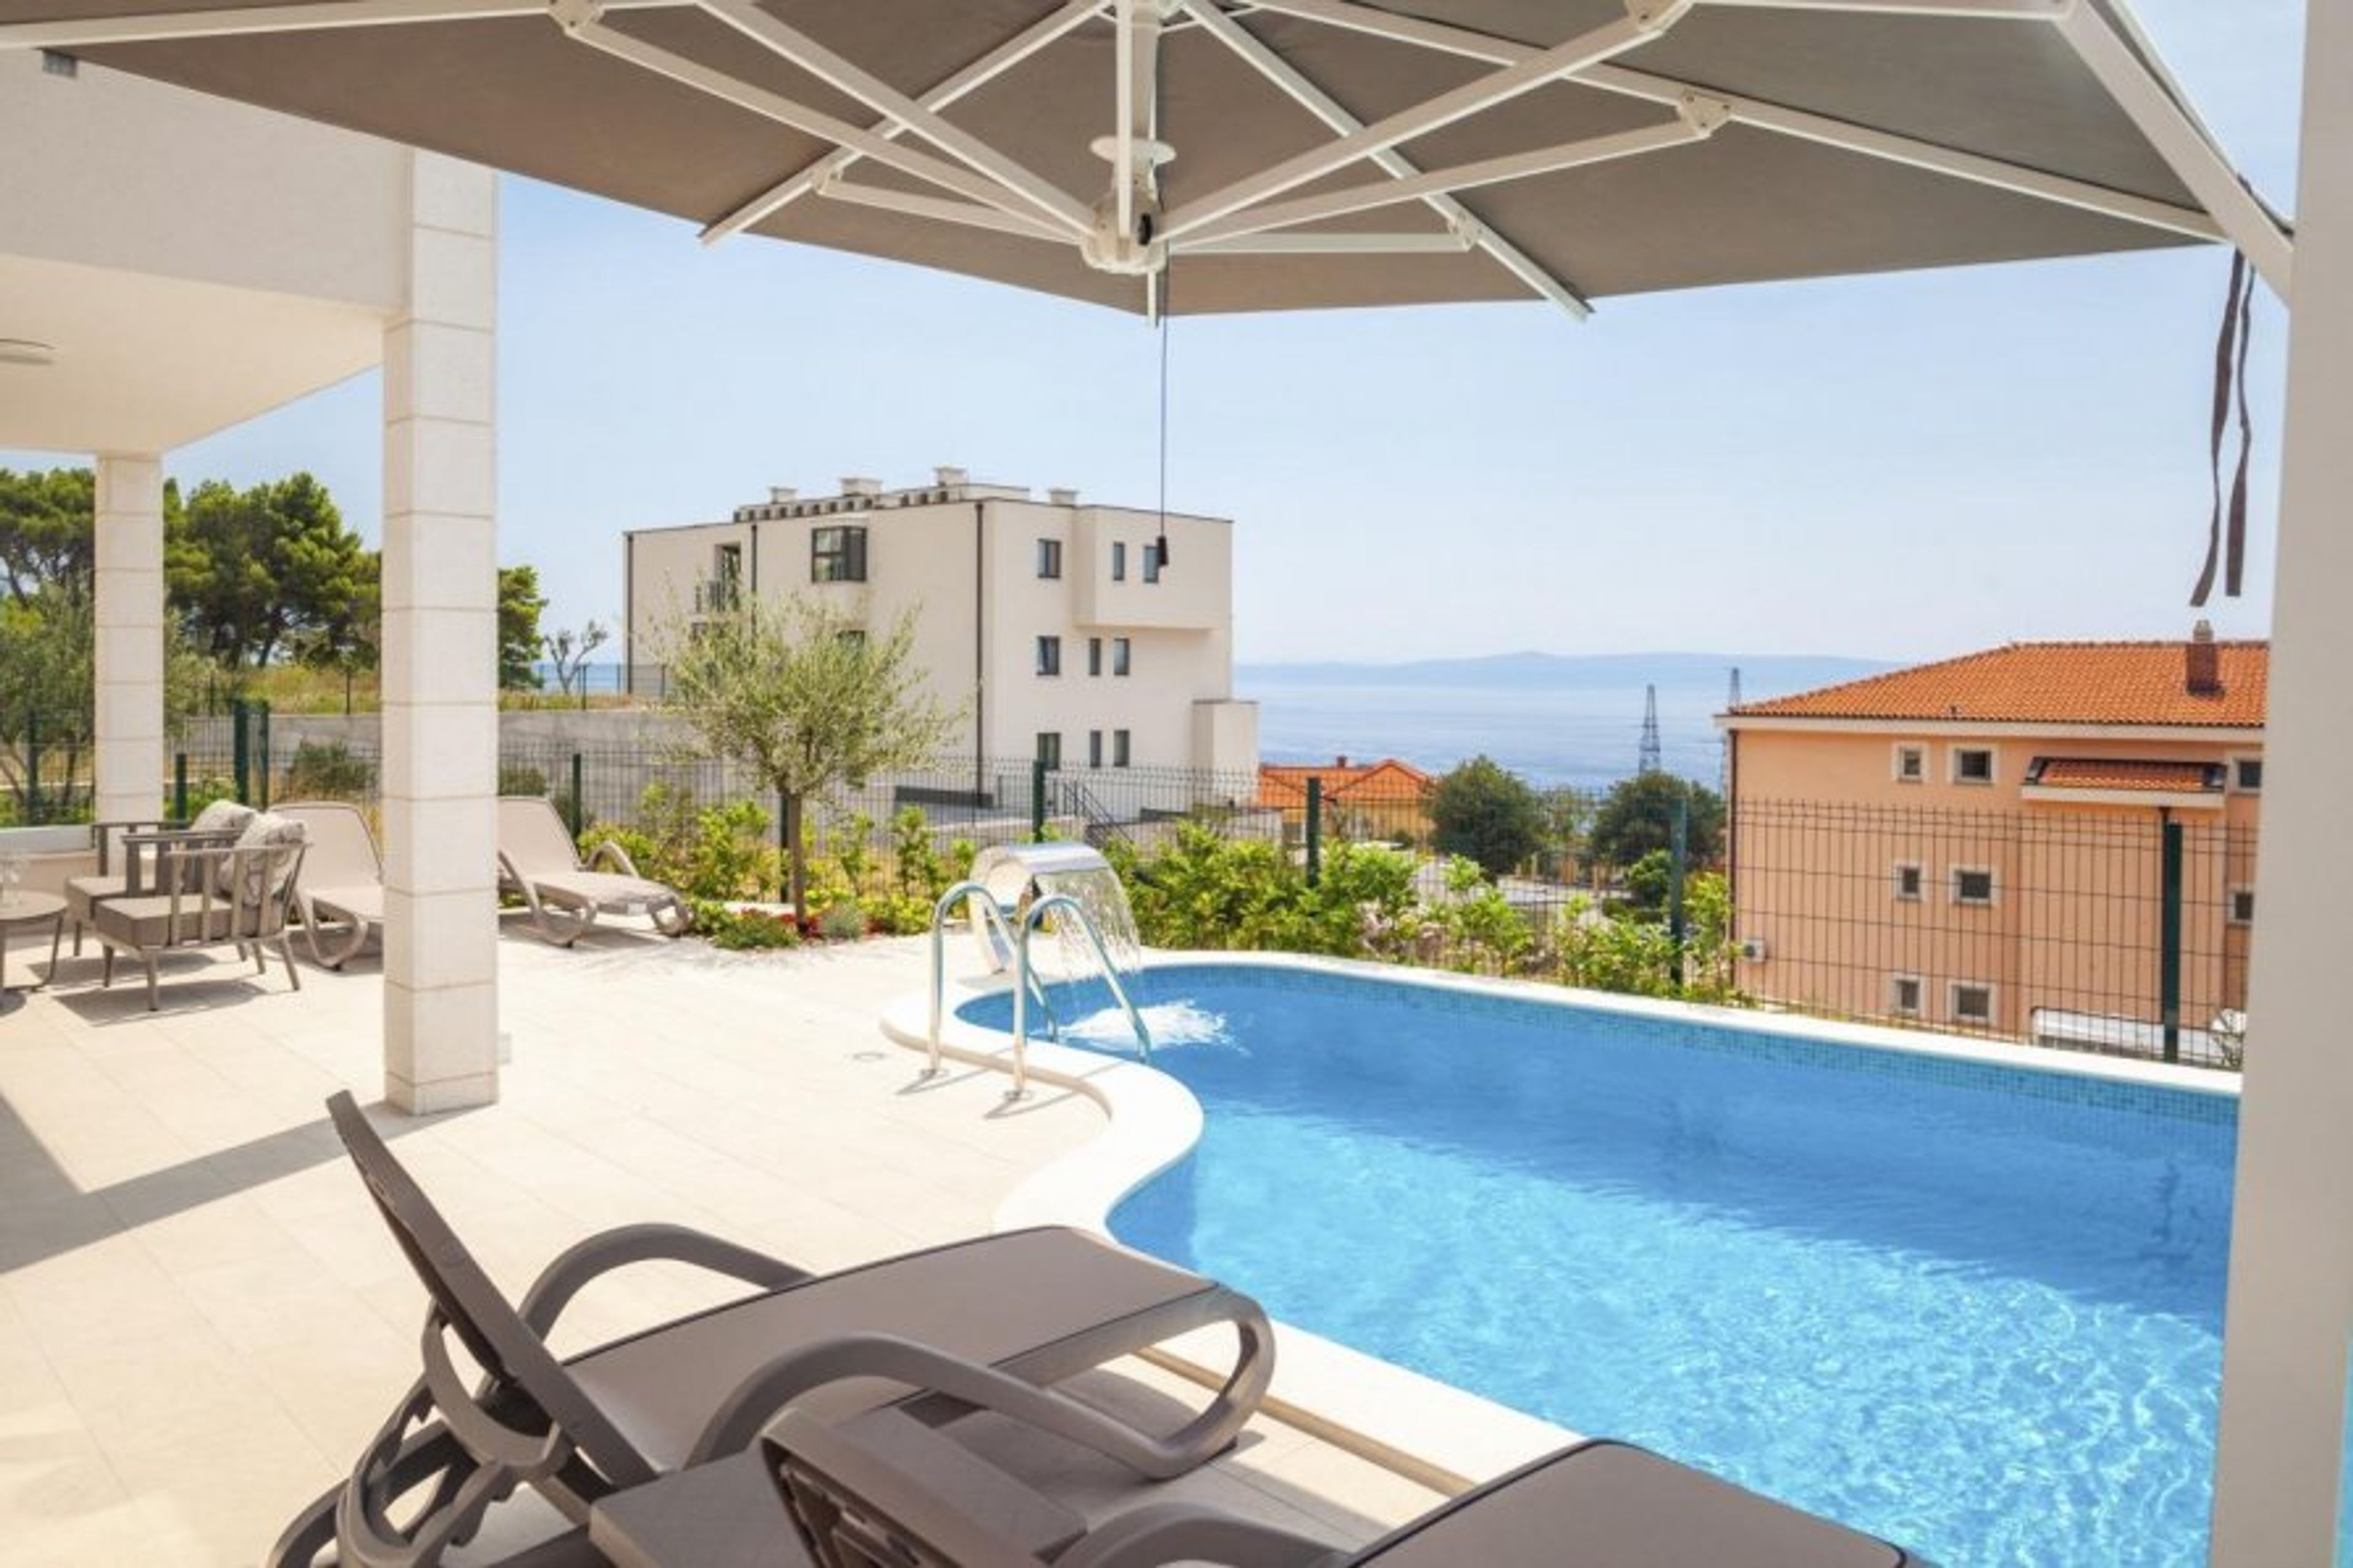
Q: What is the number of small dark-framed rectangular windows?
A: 9